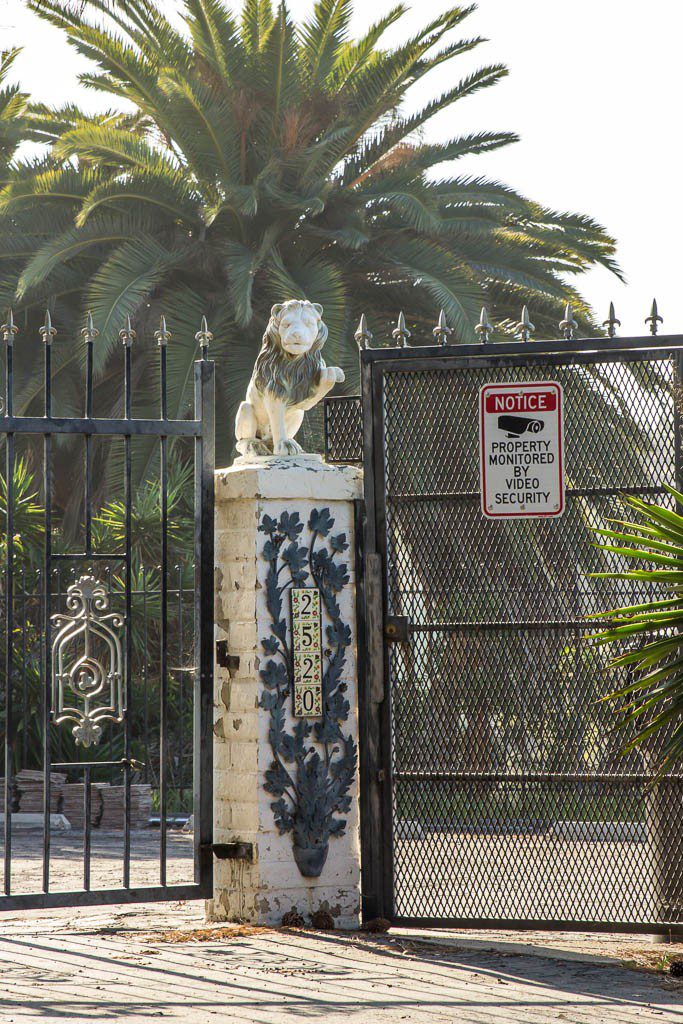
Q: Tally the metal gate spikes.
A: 14